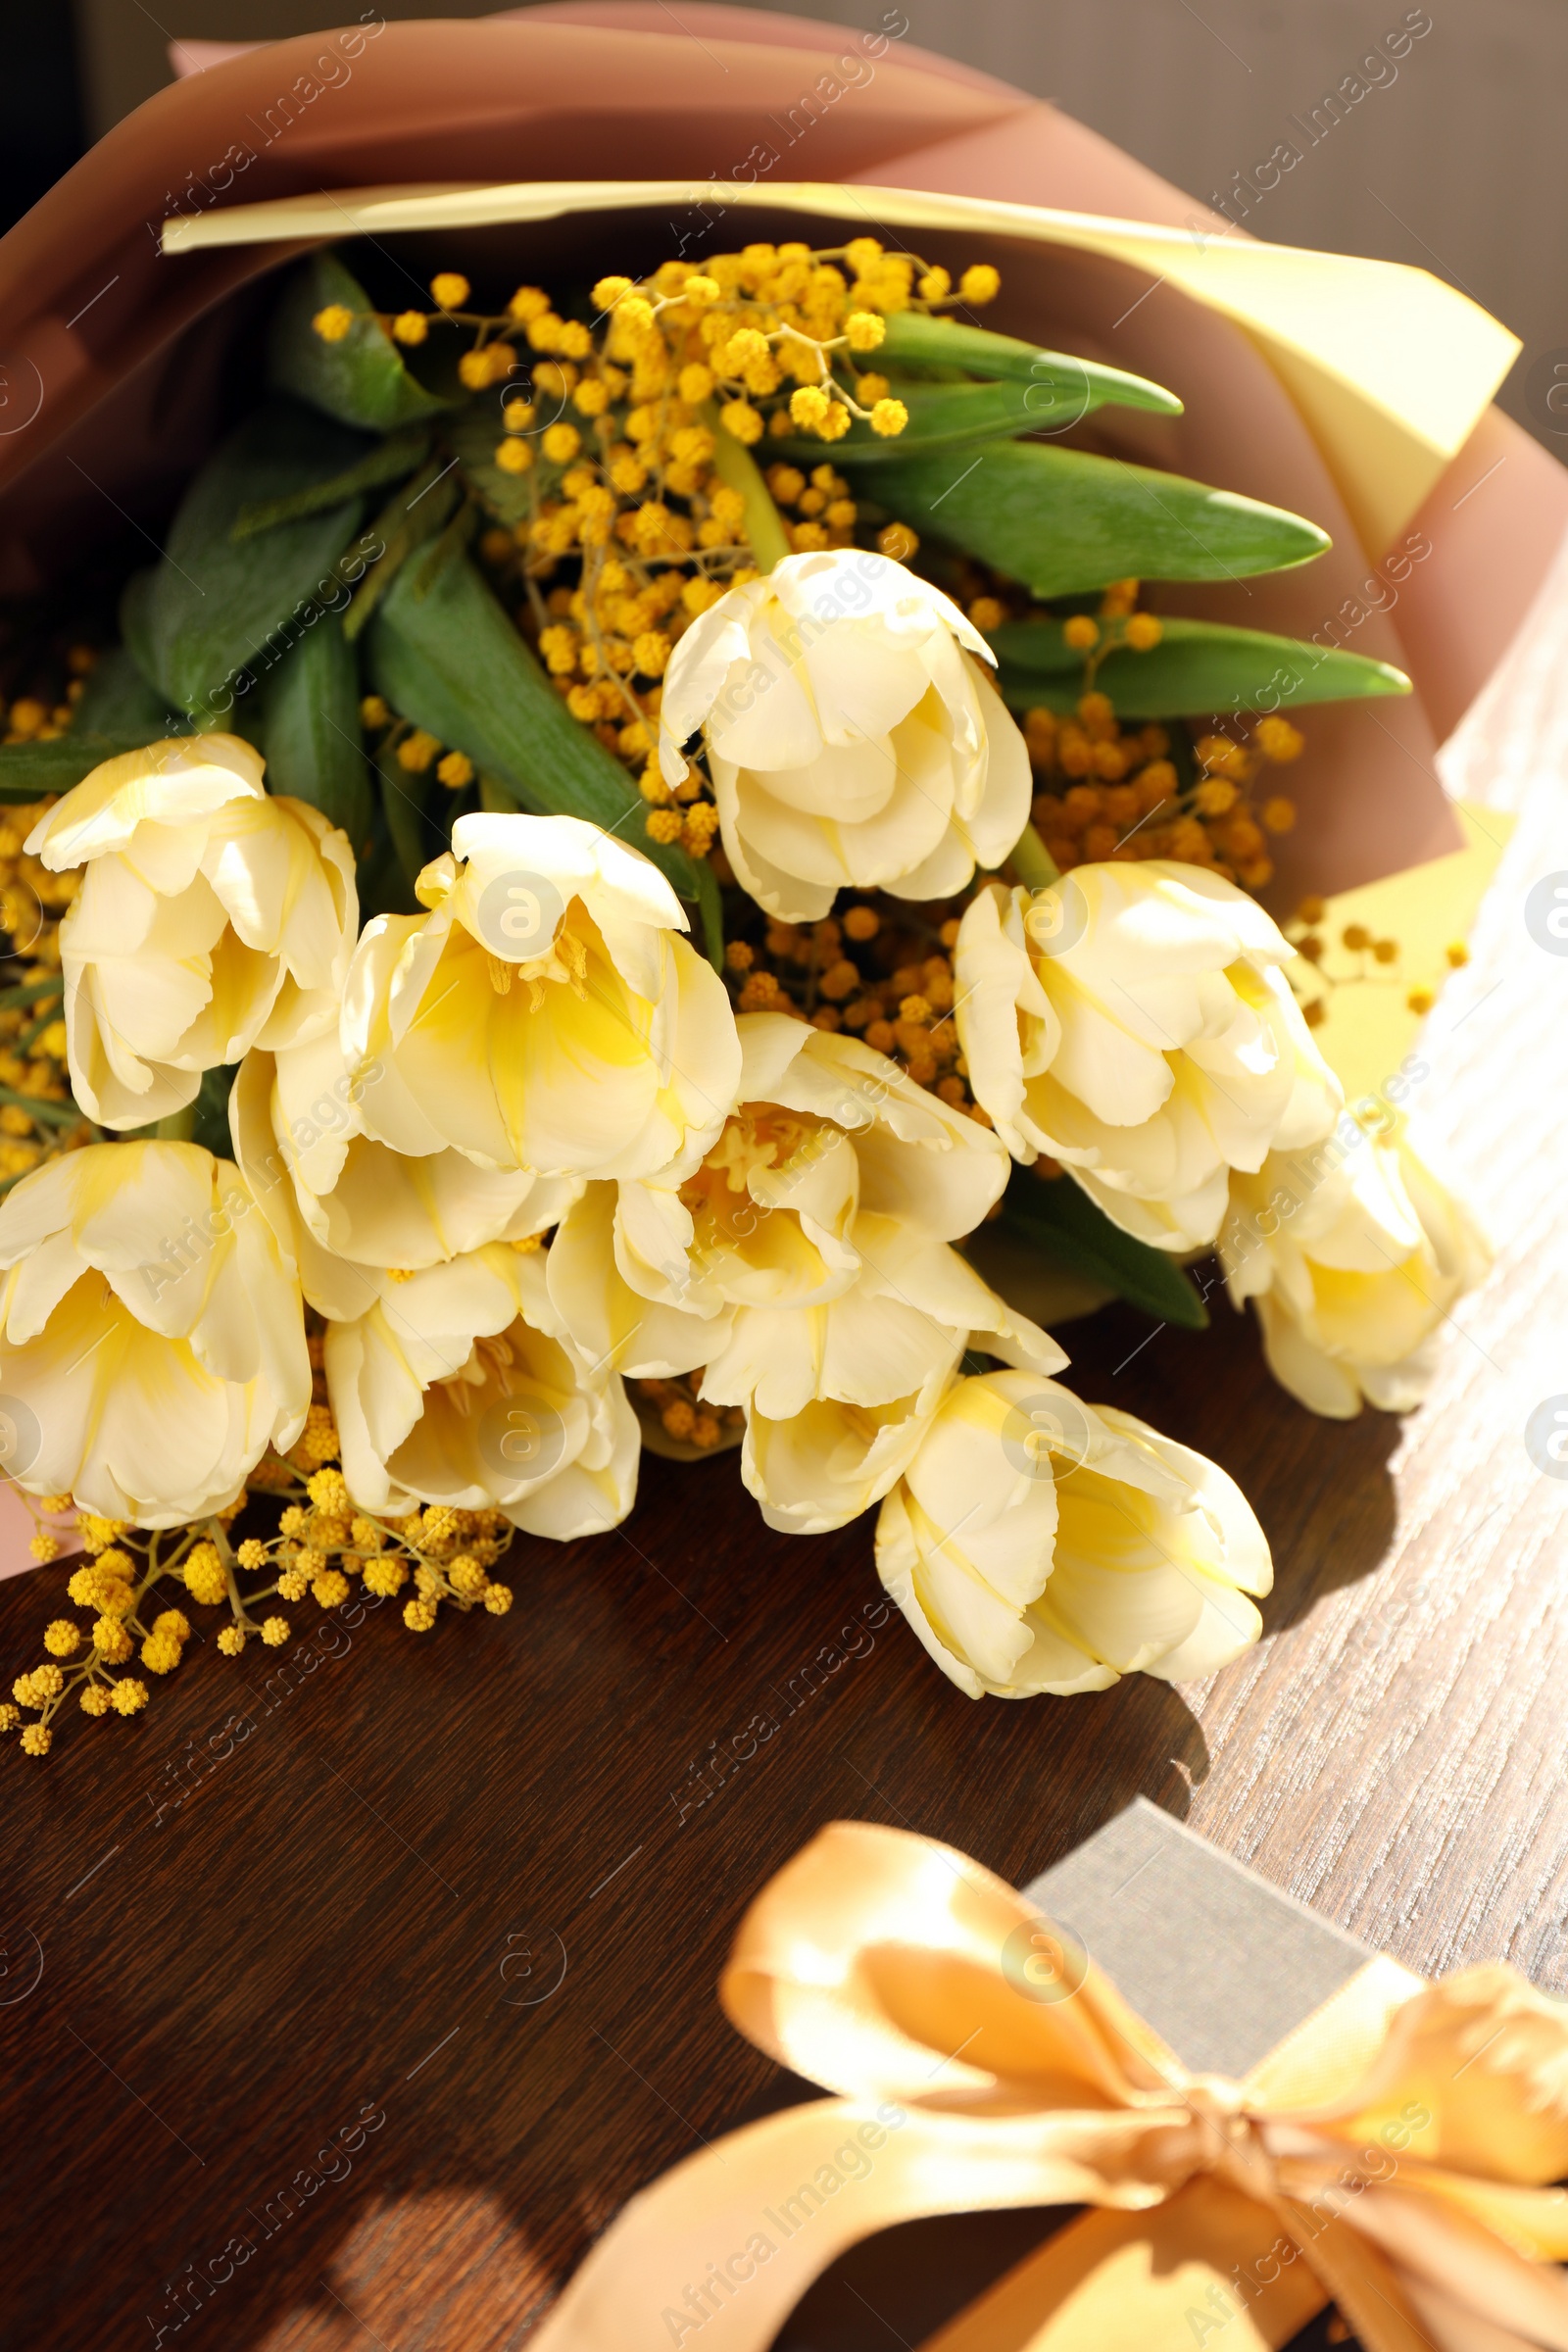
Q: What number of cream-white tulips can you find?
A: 11